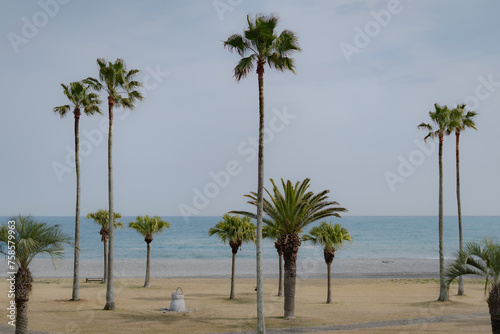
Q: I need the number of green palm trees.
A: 13